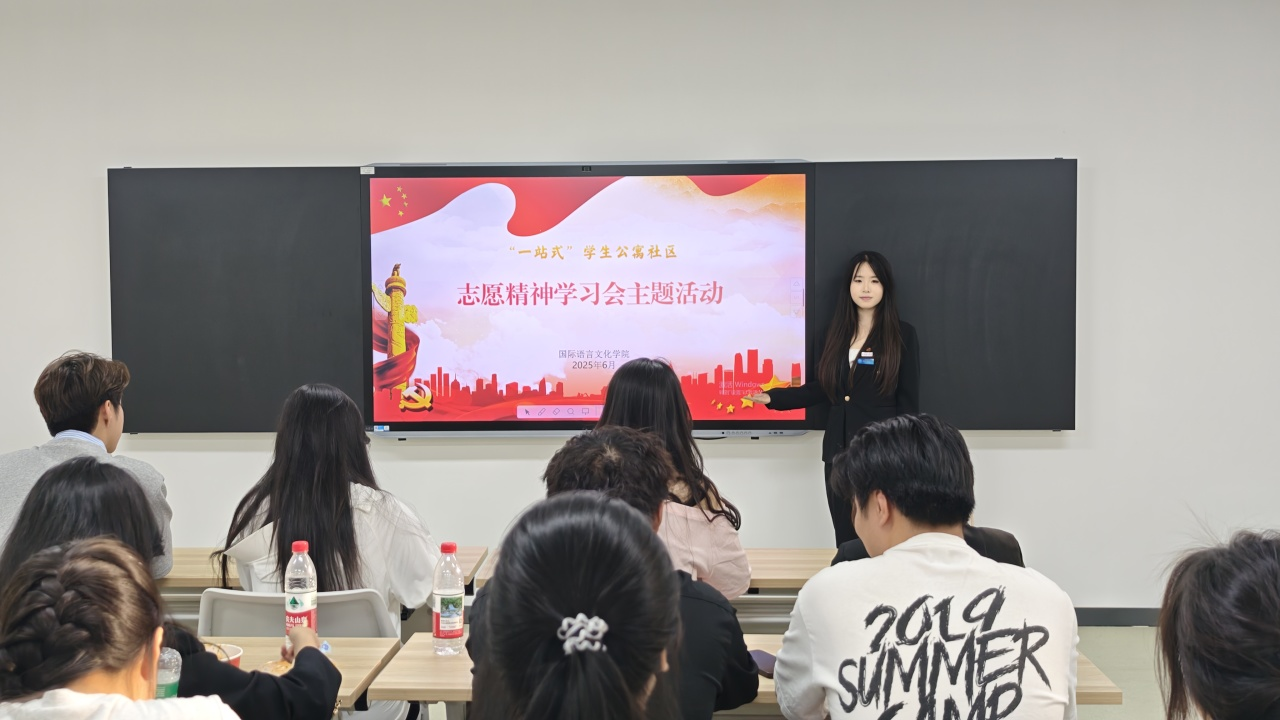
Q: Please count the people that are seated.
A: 10